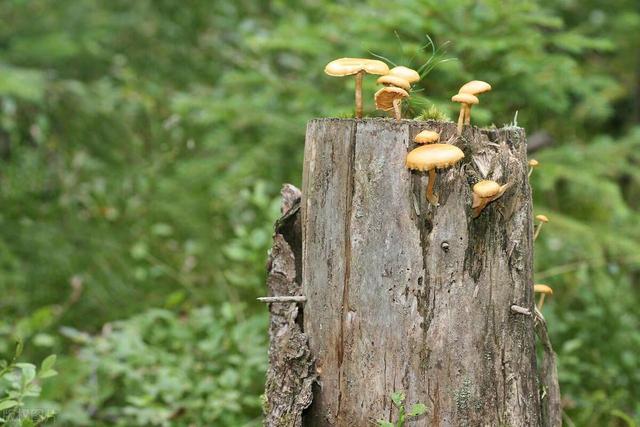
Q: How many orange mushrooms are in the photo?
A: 12